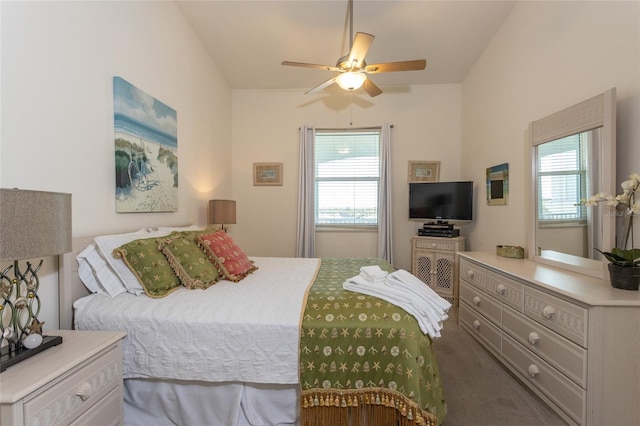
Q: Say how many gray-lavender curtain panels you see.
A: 2